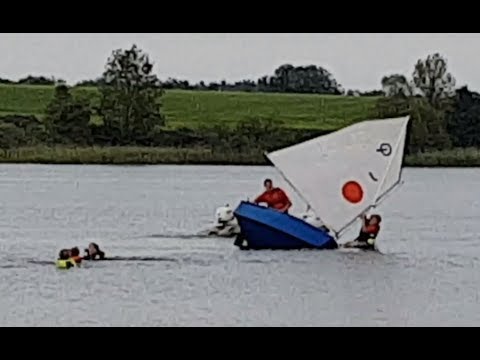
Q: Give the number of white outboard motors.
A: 1